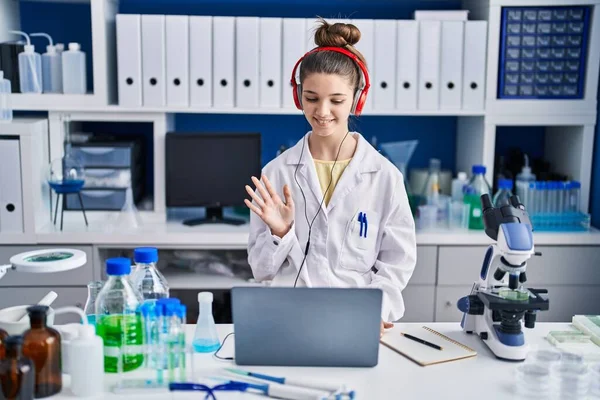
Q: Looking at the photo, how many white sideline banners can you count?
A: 0